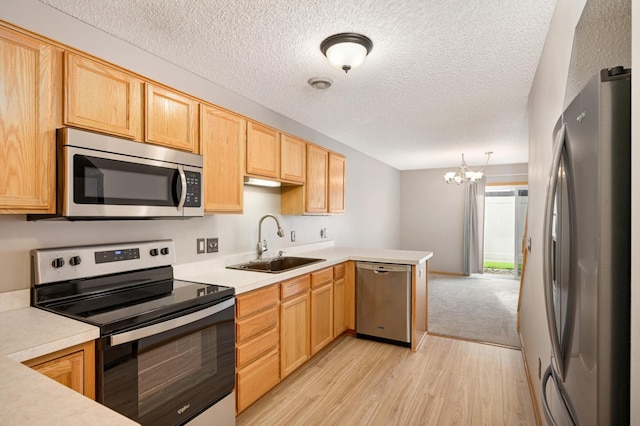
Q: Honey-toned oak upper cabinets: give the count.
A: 8